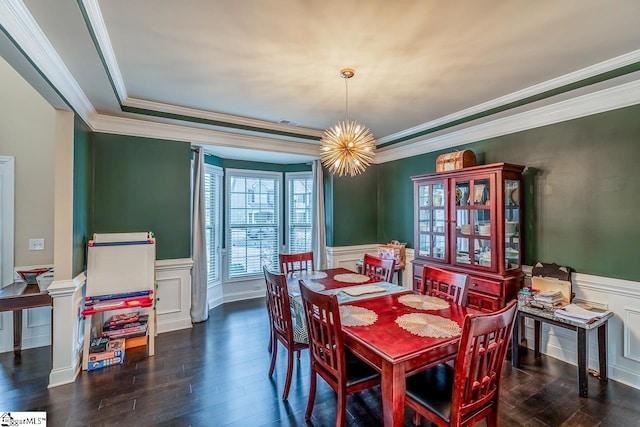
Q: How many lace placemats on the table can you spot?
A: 6